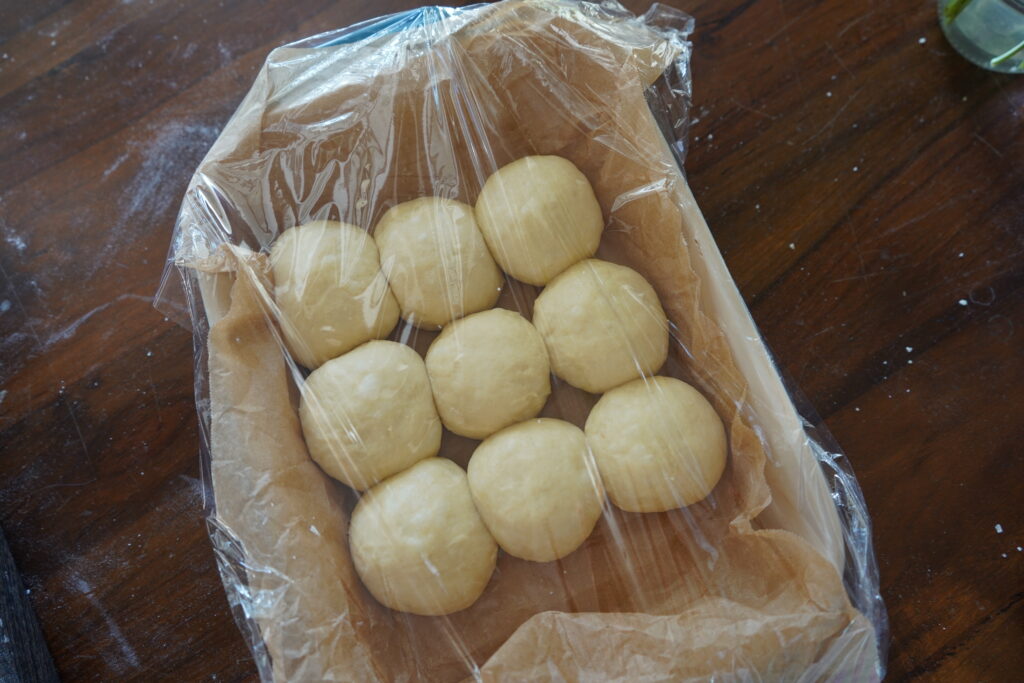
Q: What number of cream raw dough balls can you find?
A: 9